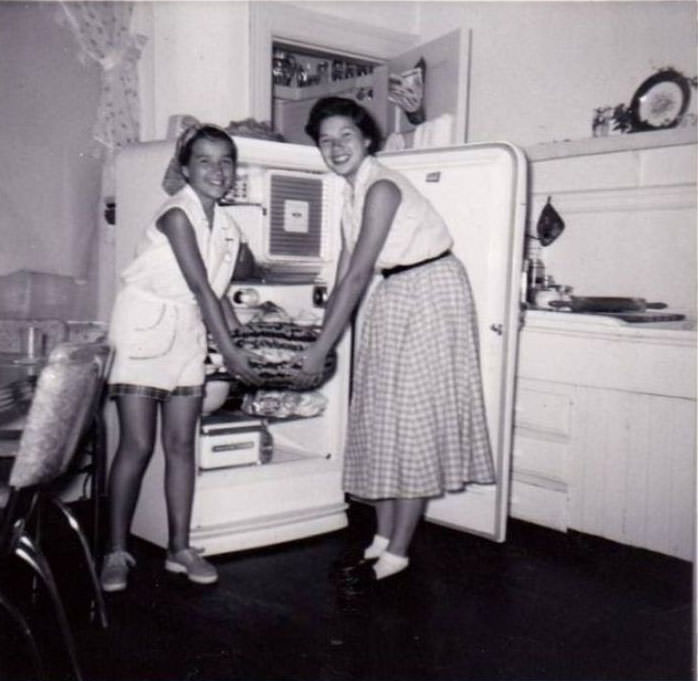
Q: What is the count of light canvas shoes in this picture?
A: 2